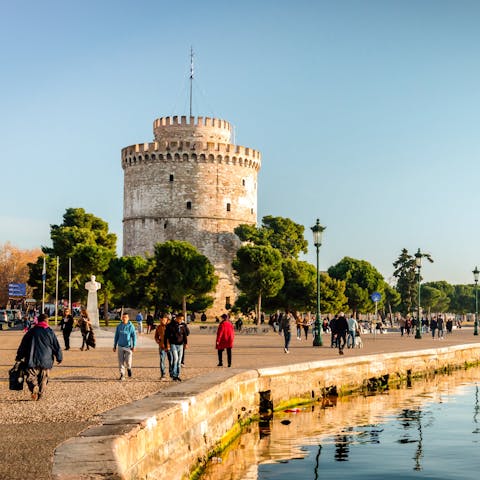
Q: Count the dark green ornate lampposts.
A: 3